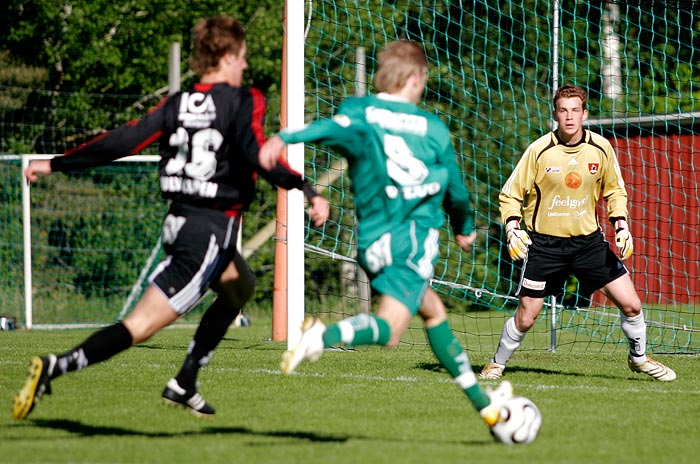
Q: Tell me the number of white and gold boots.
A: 4